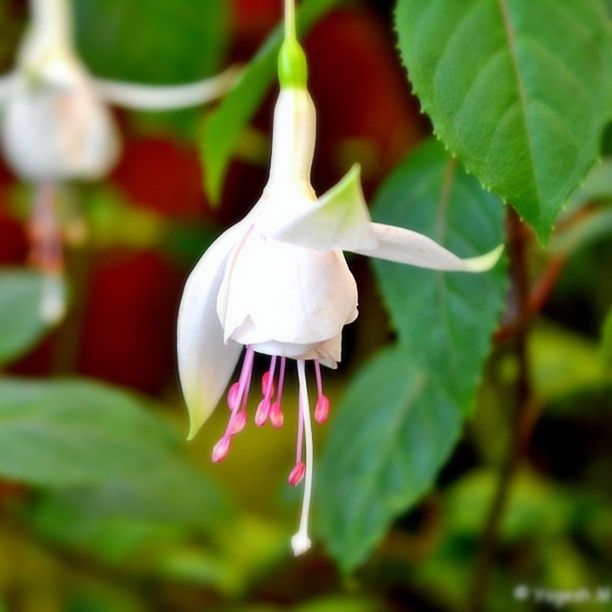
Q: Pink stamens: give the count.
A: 8